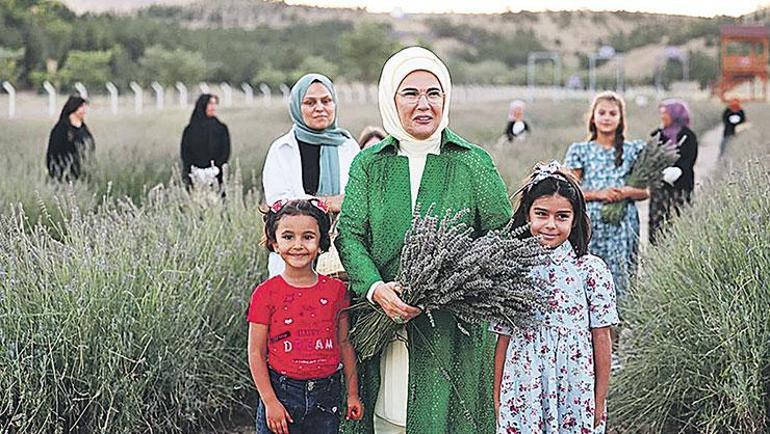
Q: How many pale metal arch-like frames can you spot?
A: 3